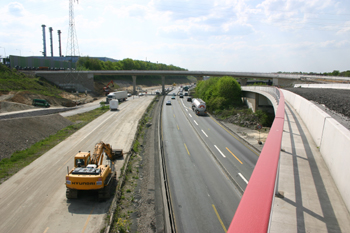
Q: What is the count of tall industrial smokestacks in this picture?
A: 3